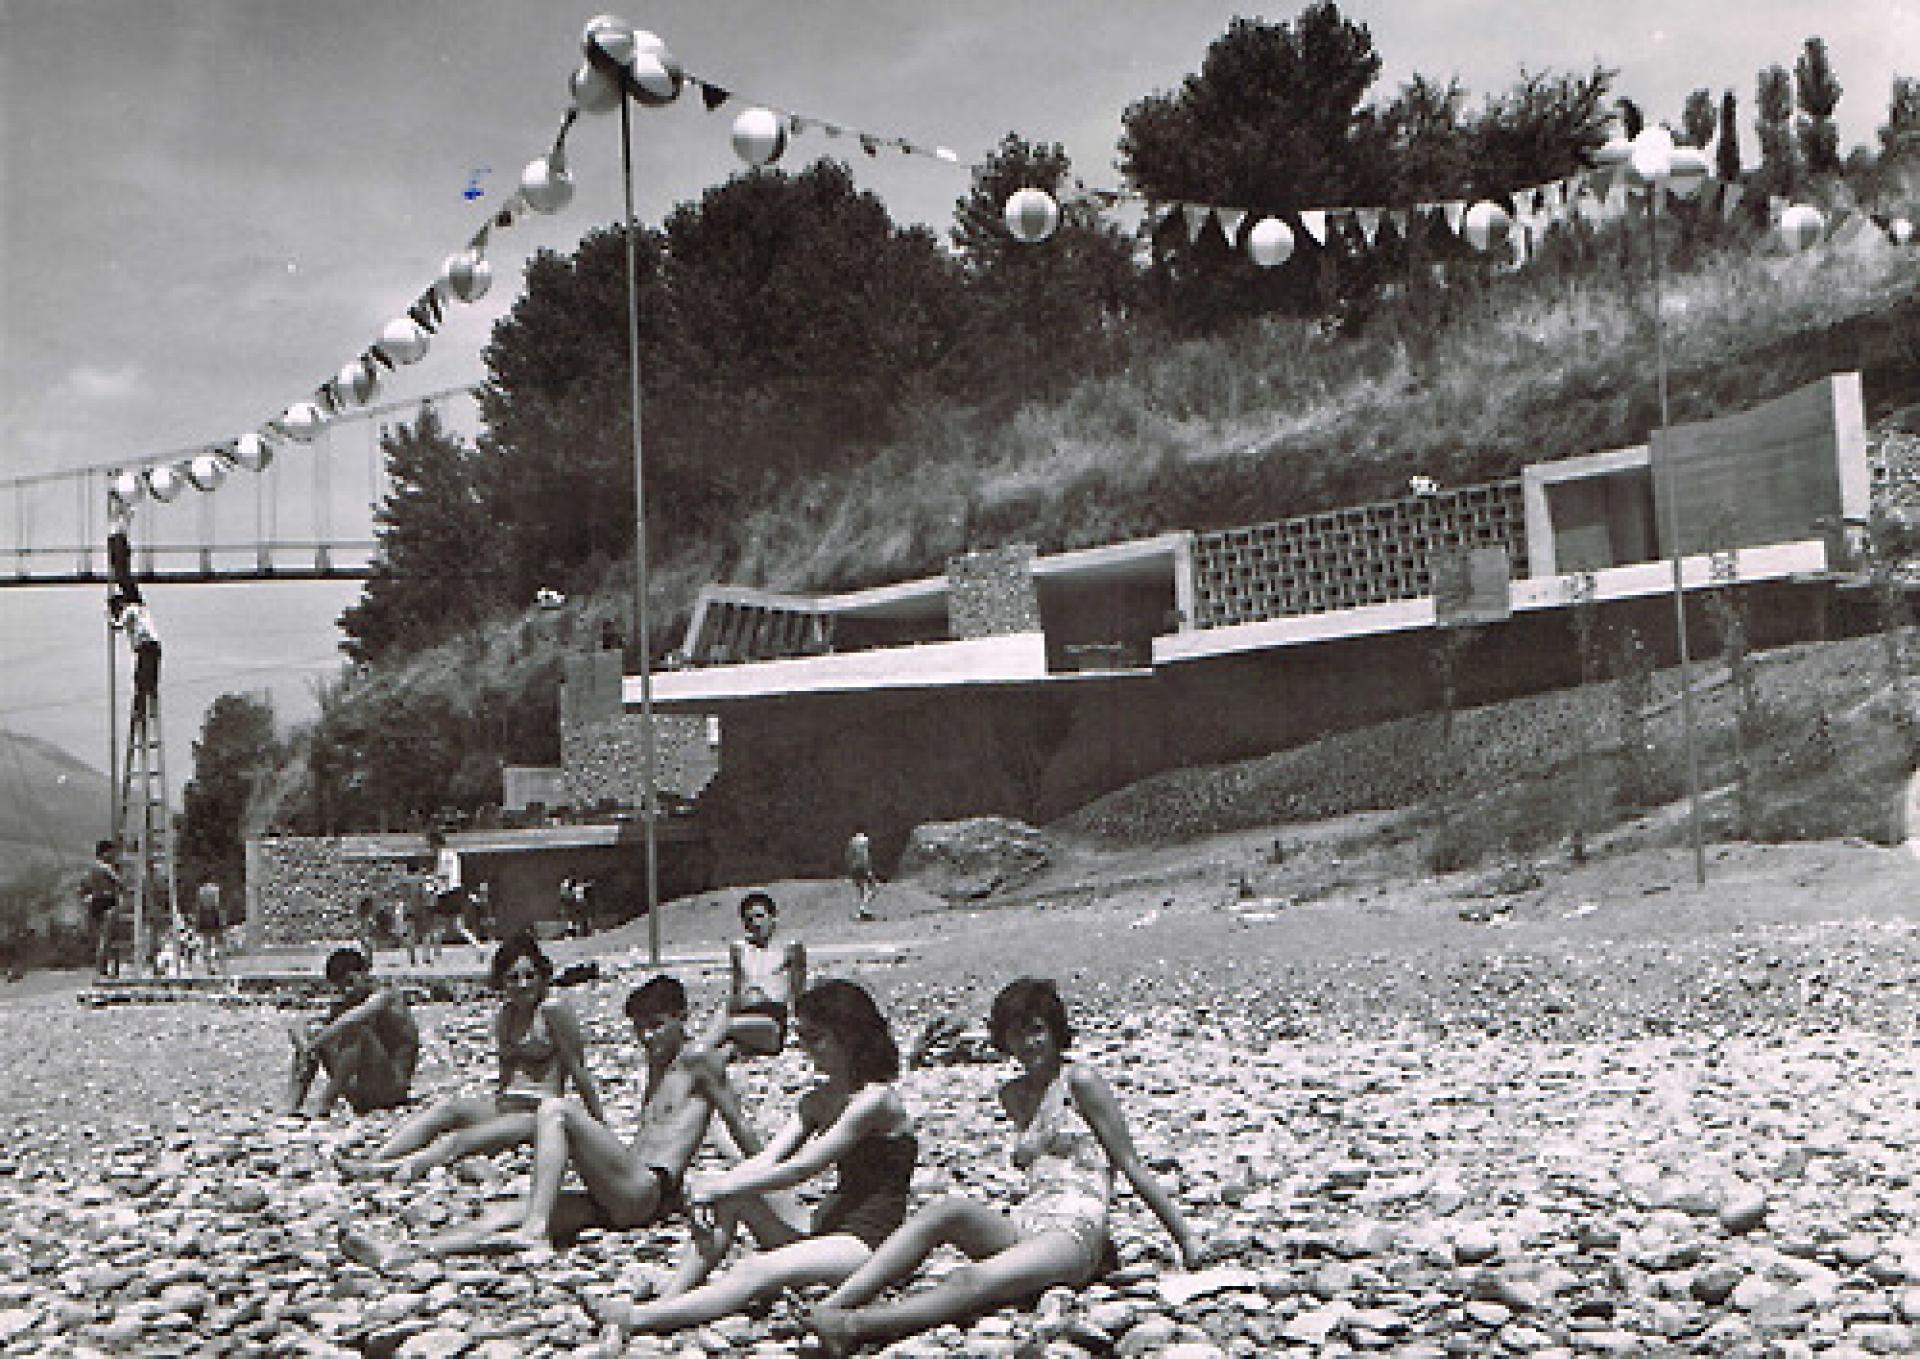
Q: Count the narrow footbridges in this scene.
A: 1